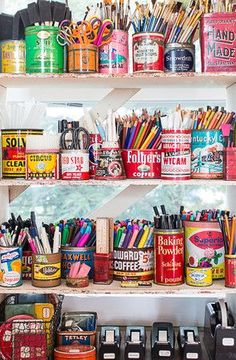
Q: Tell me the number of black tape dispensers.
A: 5